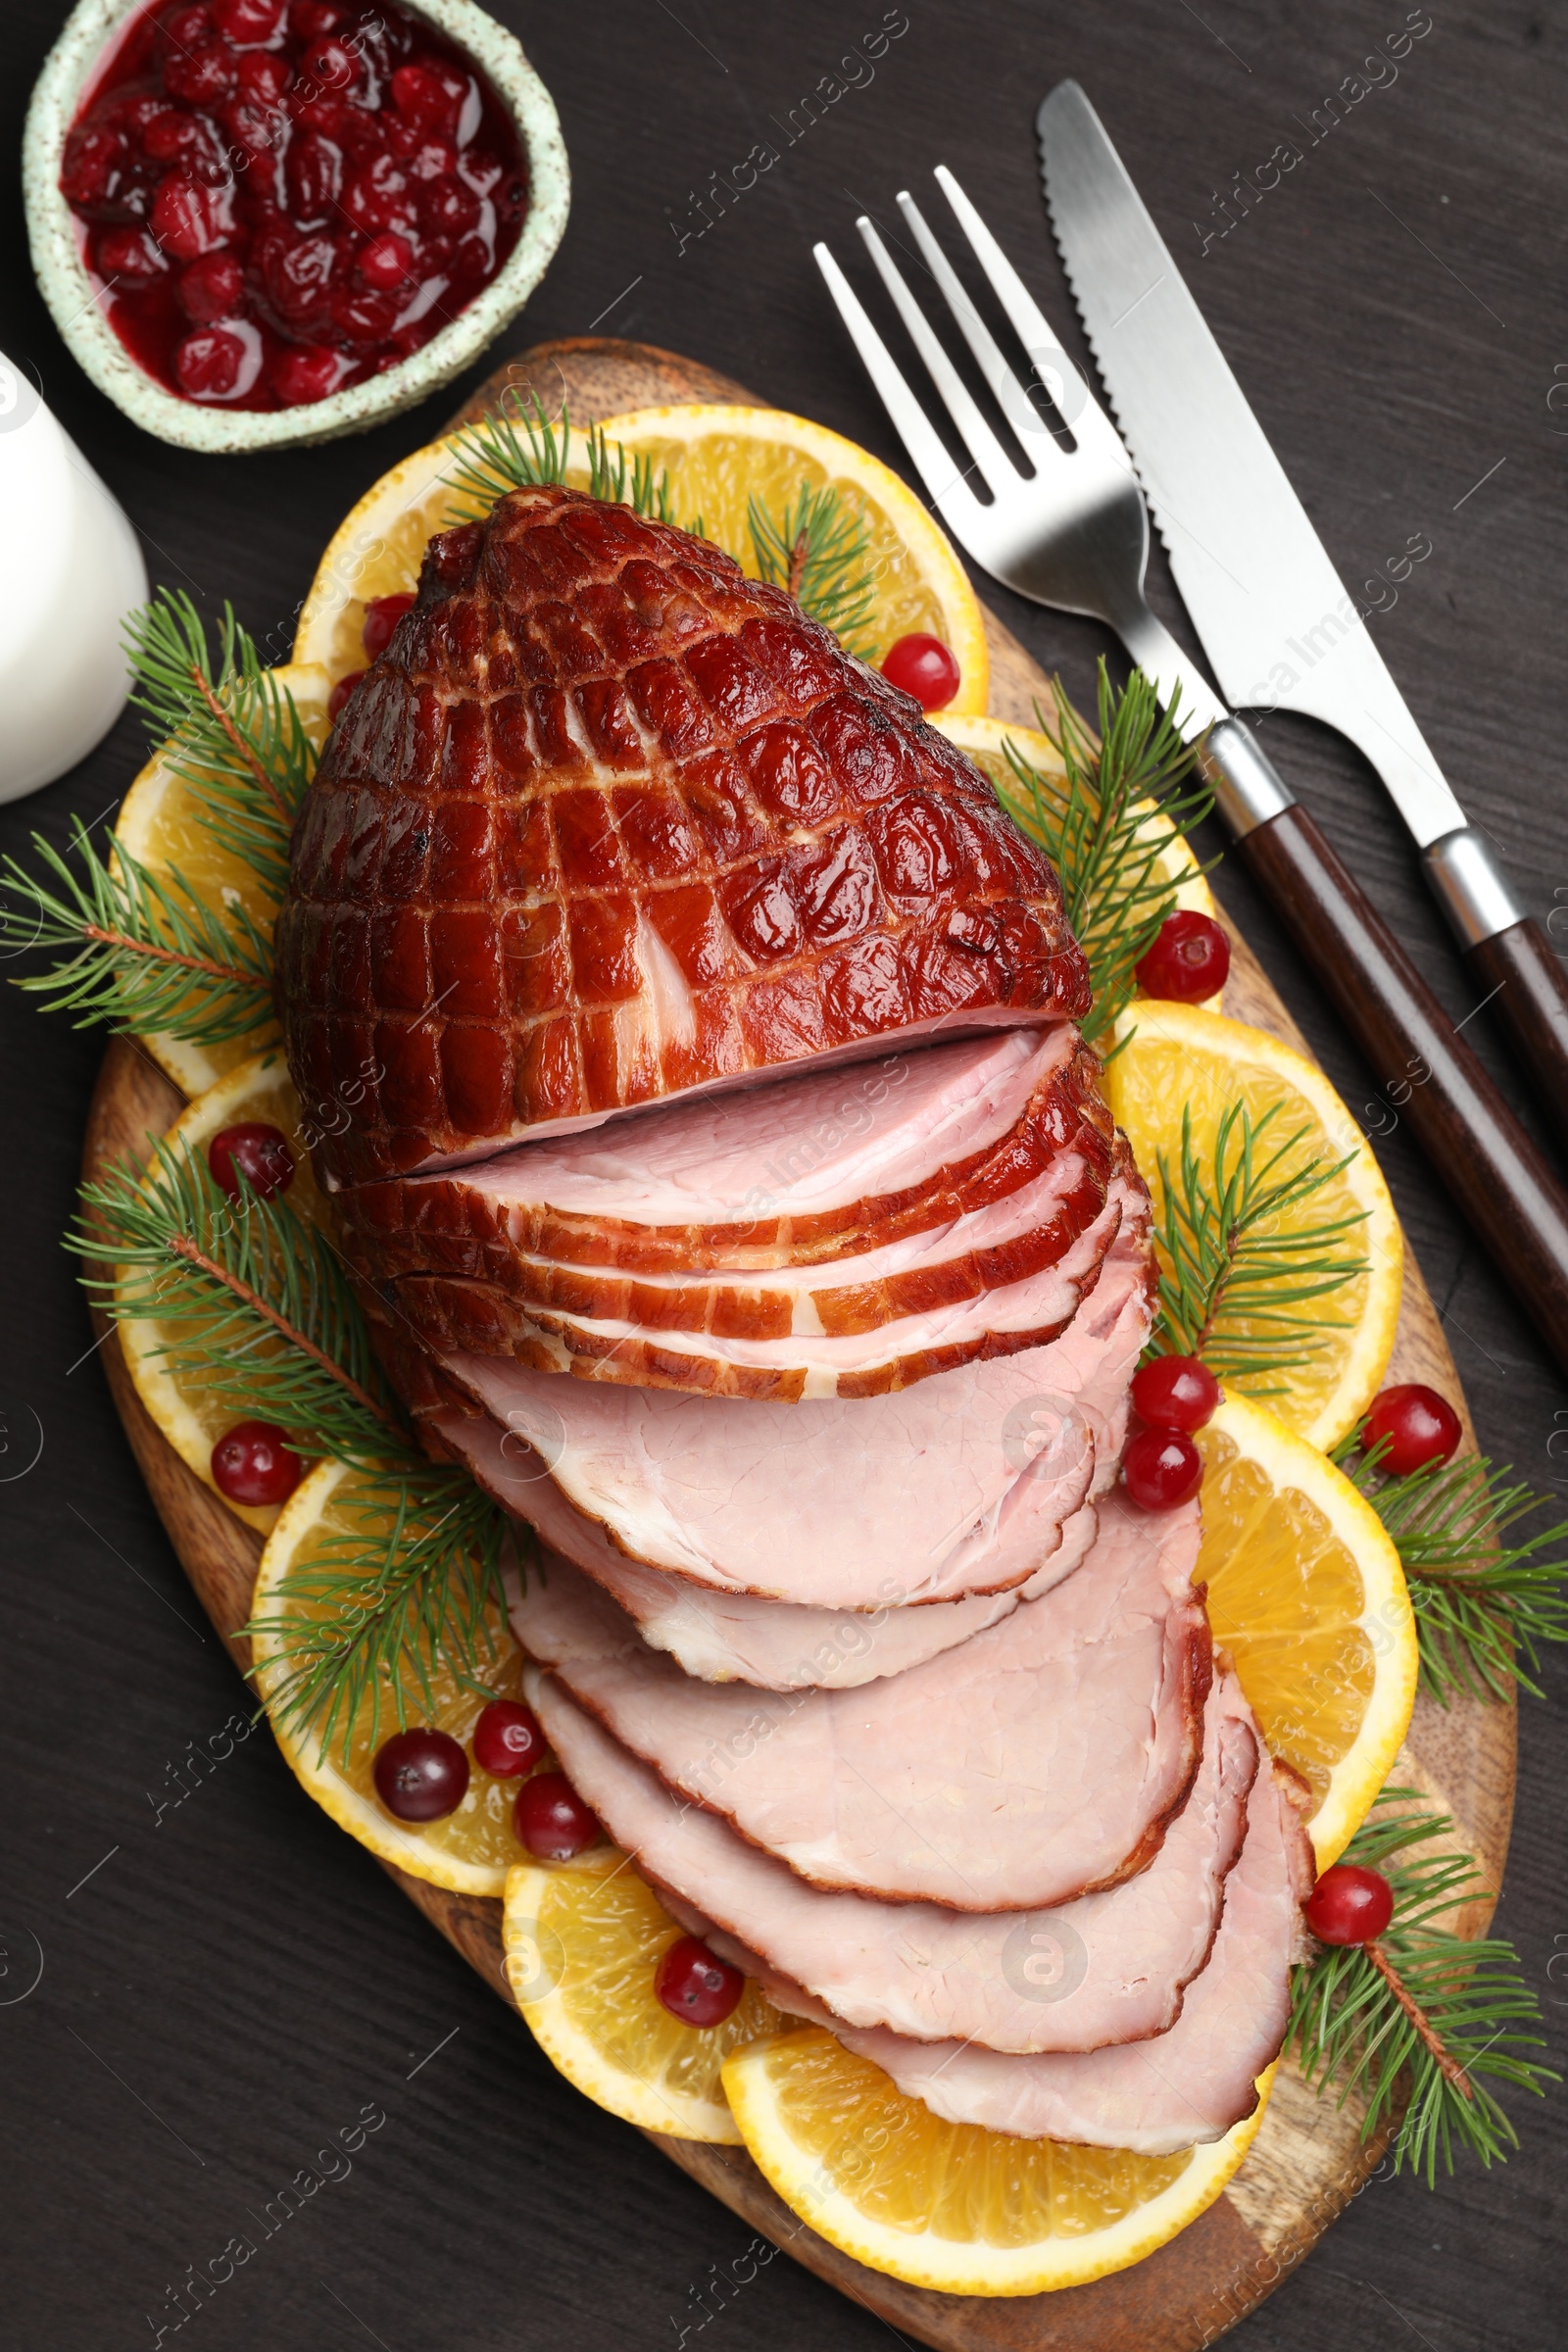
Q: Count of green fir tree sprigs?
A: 10